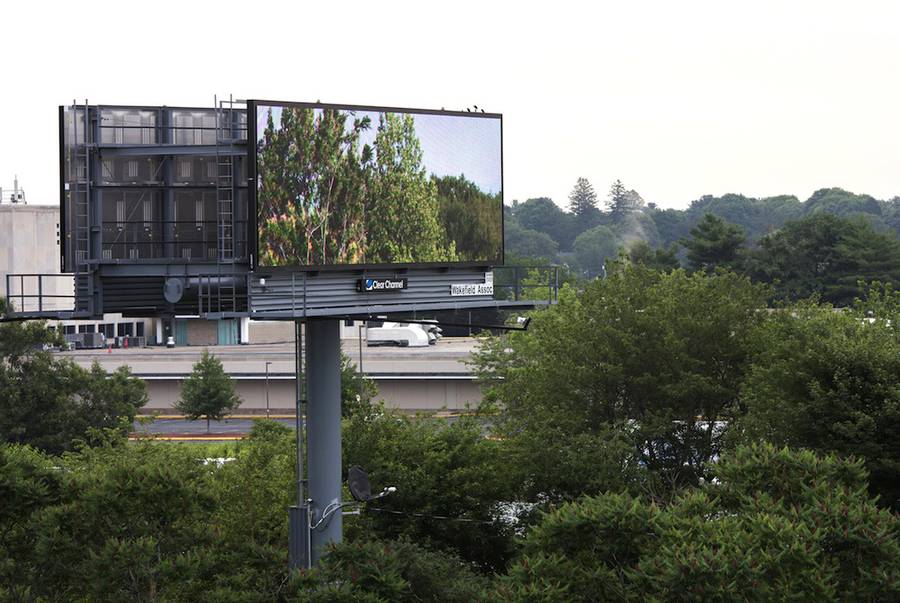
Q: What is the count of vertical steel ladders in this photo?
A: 2